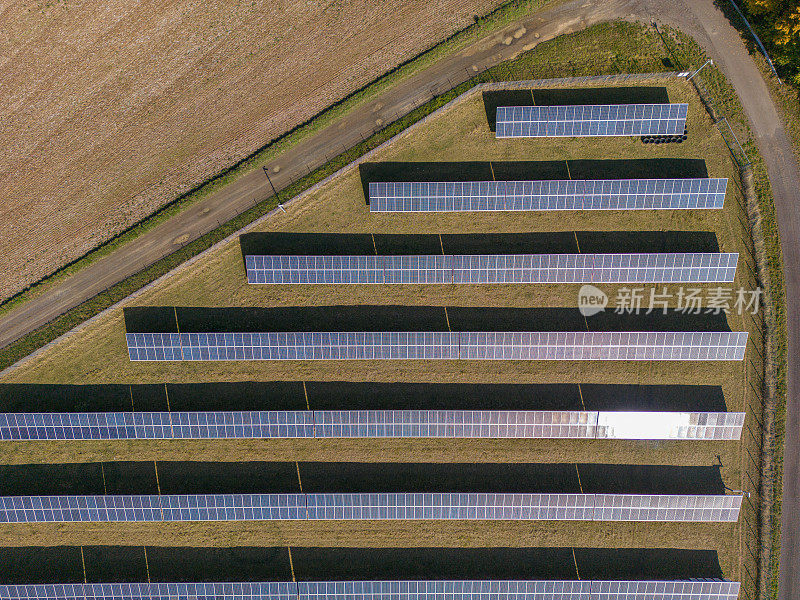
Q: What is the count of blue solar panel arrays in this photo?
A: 7